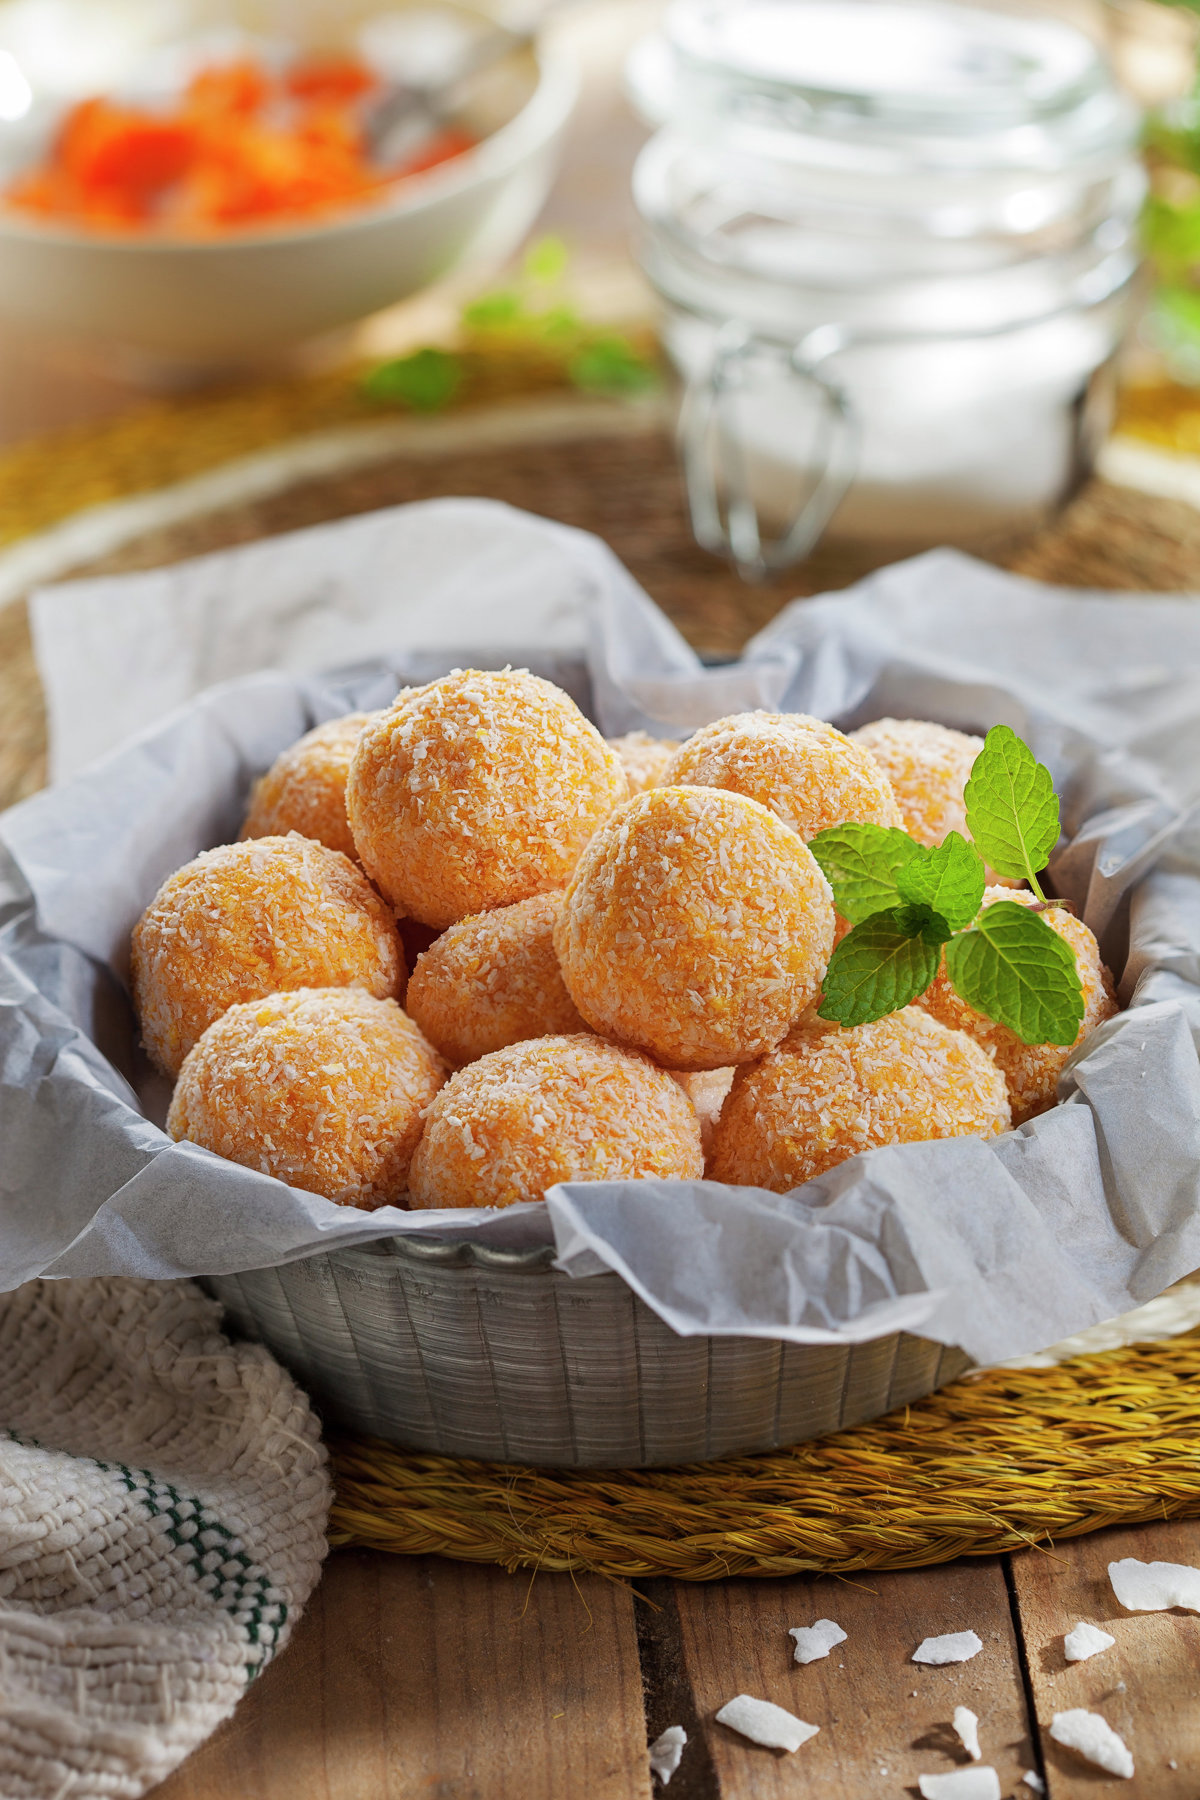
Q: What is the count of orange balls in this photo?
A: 12